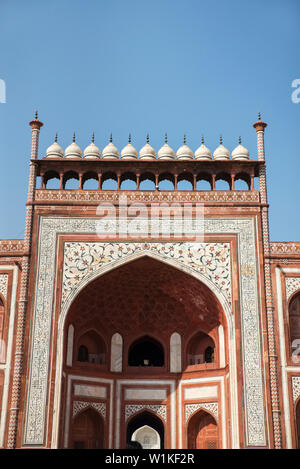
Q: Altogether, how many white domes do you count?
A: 11